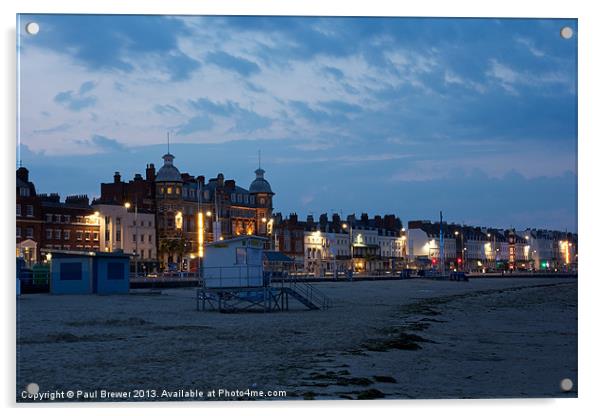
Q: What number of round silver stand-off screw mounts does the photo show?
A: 4